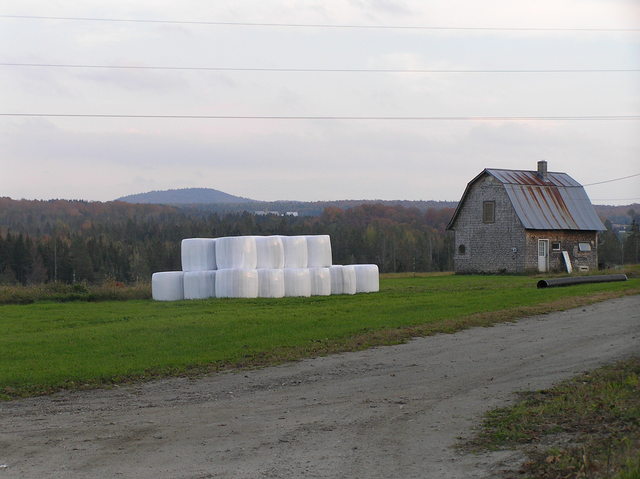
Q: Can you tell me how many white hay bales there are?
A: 14